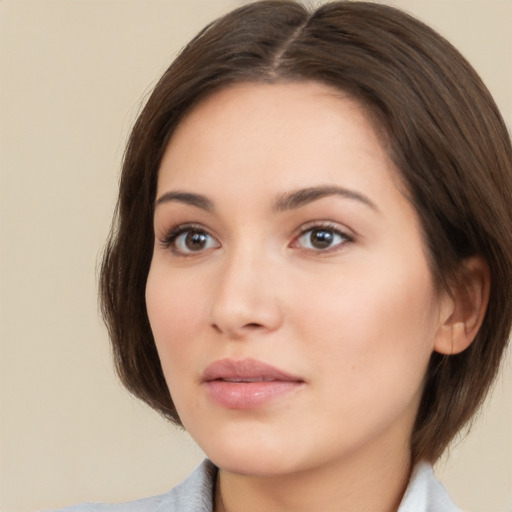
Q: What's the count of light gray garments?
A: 1